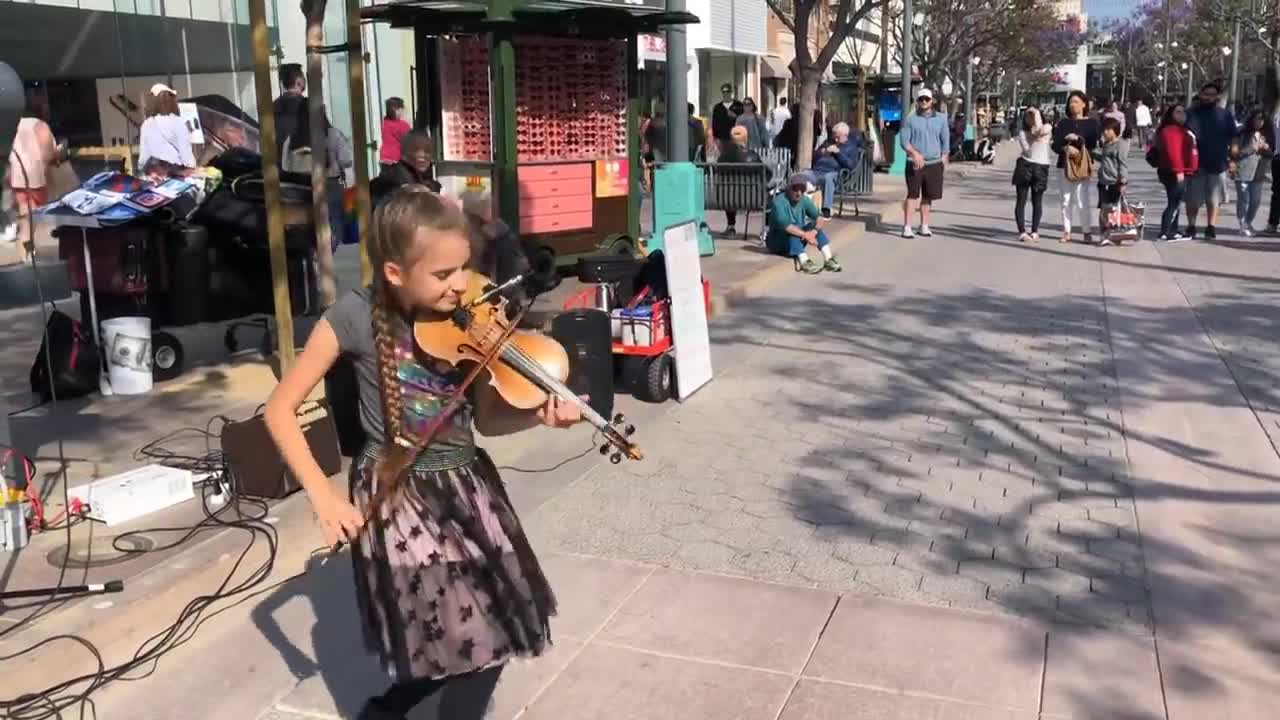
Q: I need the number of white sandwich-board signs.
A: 1